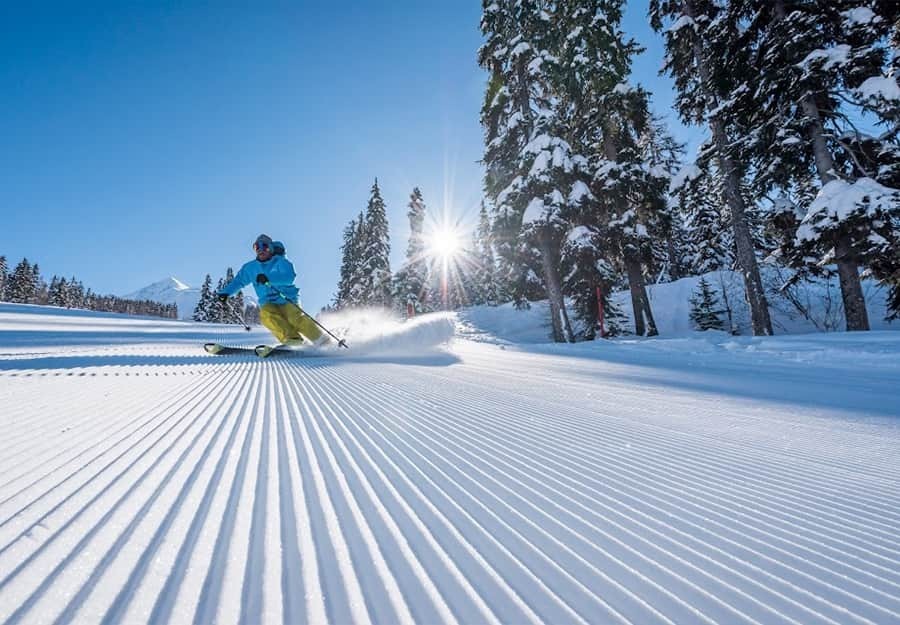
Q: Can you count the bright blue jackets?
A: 1